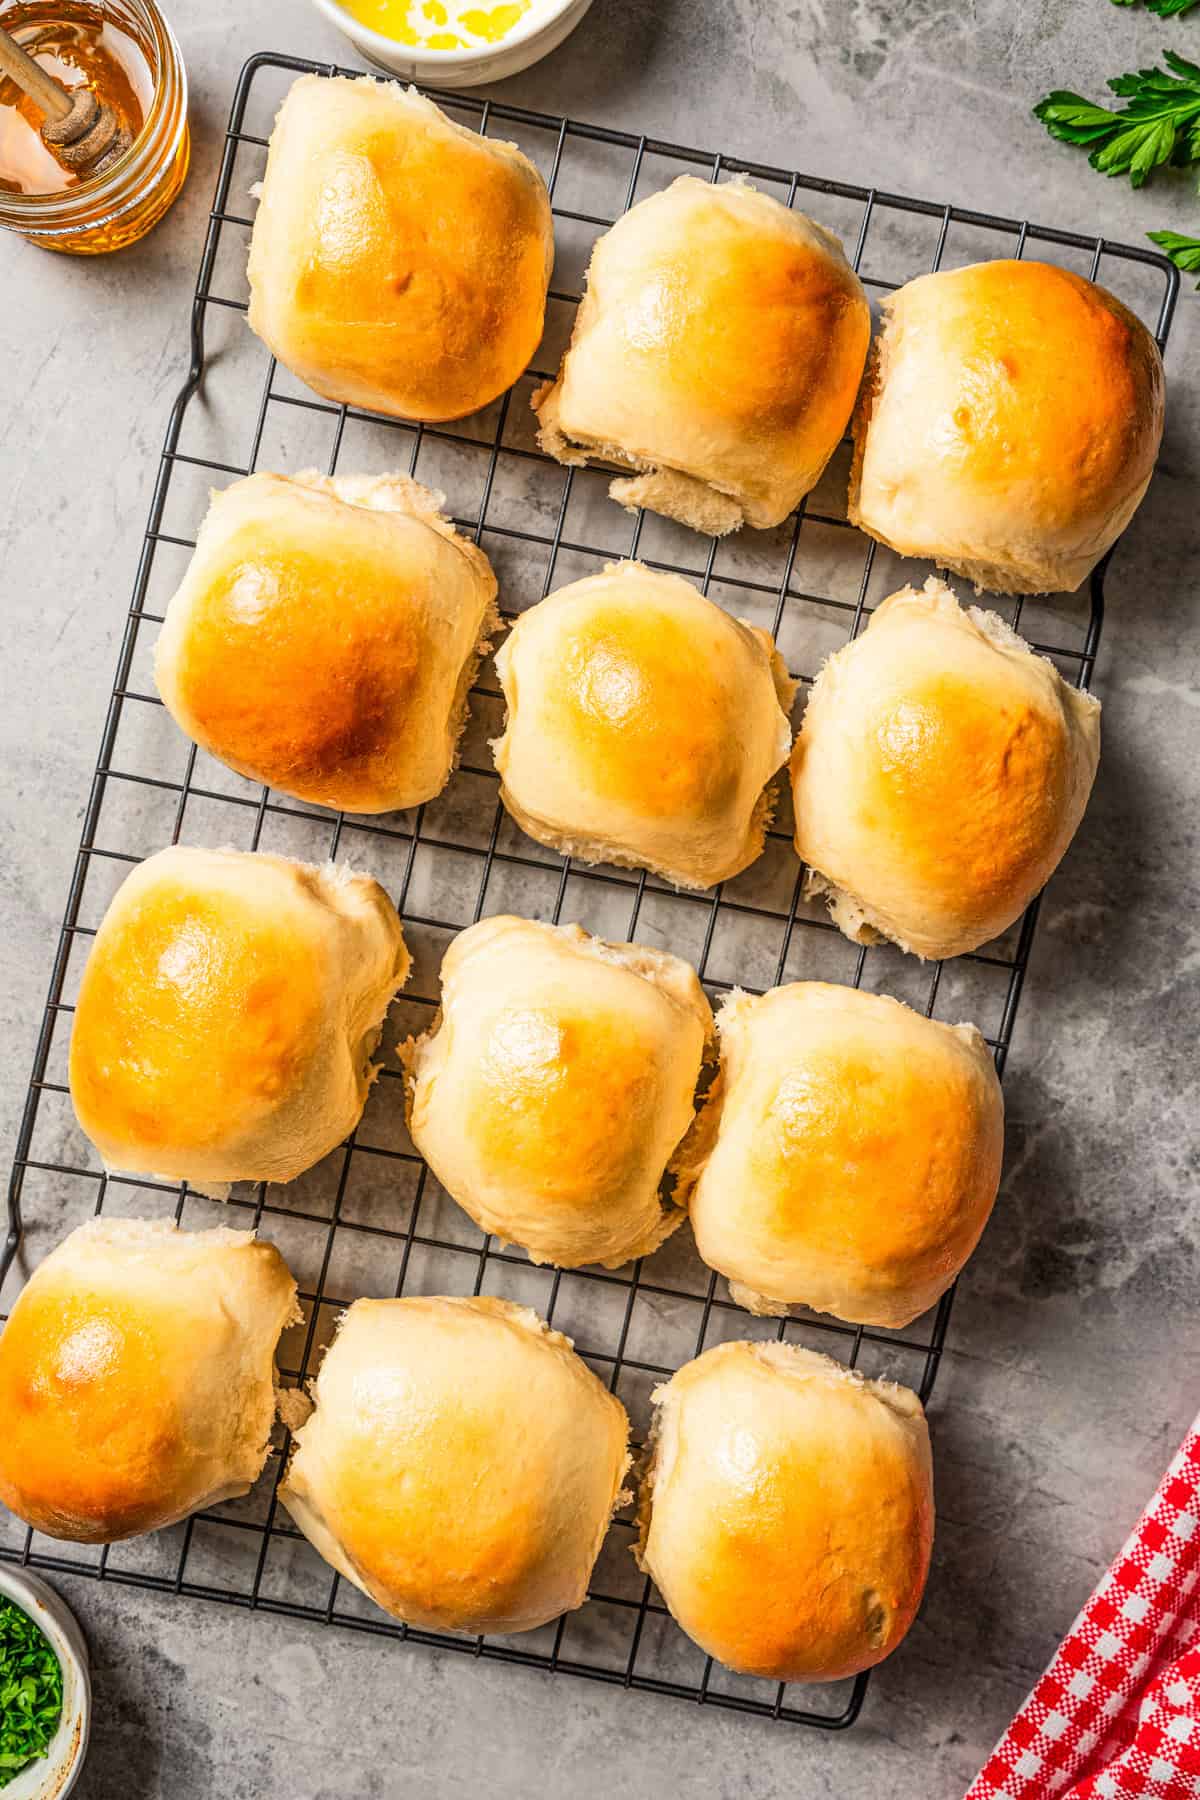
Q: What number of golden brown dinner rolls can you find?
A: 12